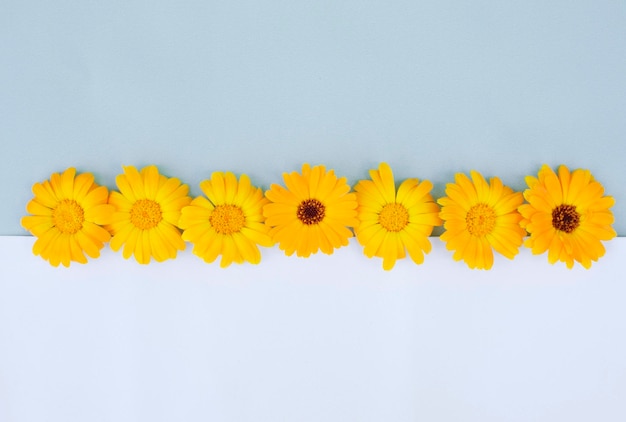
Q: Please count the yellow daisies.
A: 7